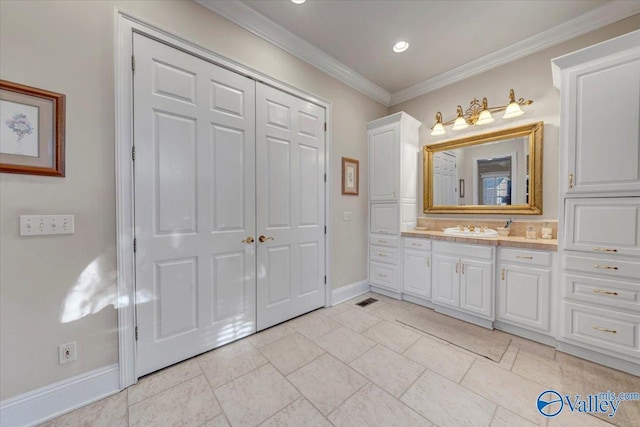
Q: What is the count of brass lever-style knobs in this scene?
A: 2